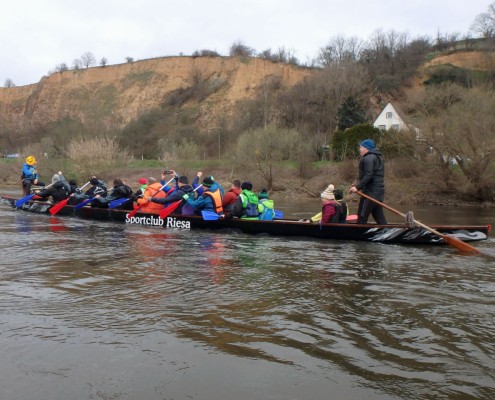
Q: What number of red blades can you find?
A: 3